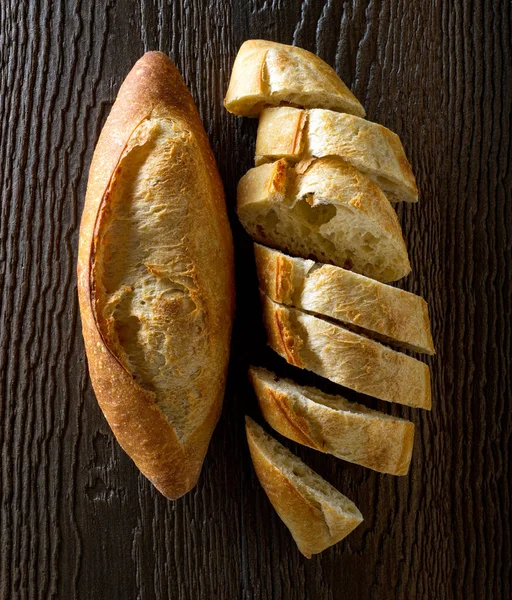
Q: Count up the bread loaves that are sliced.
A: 1